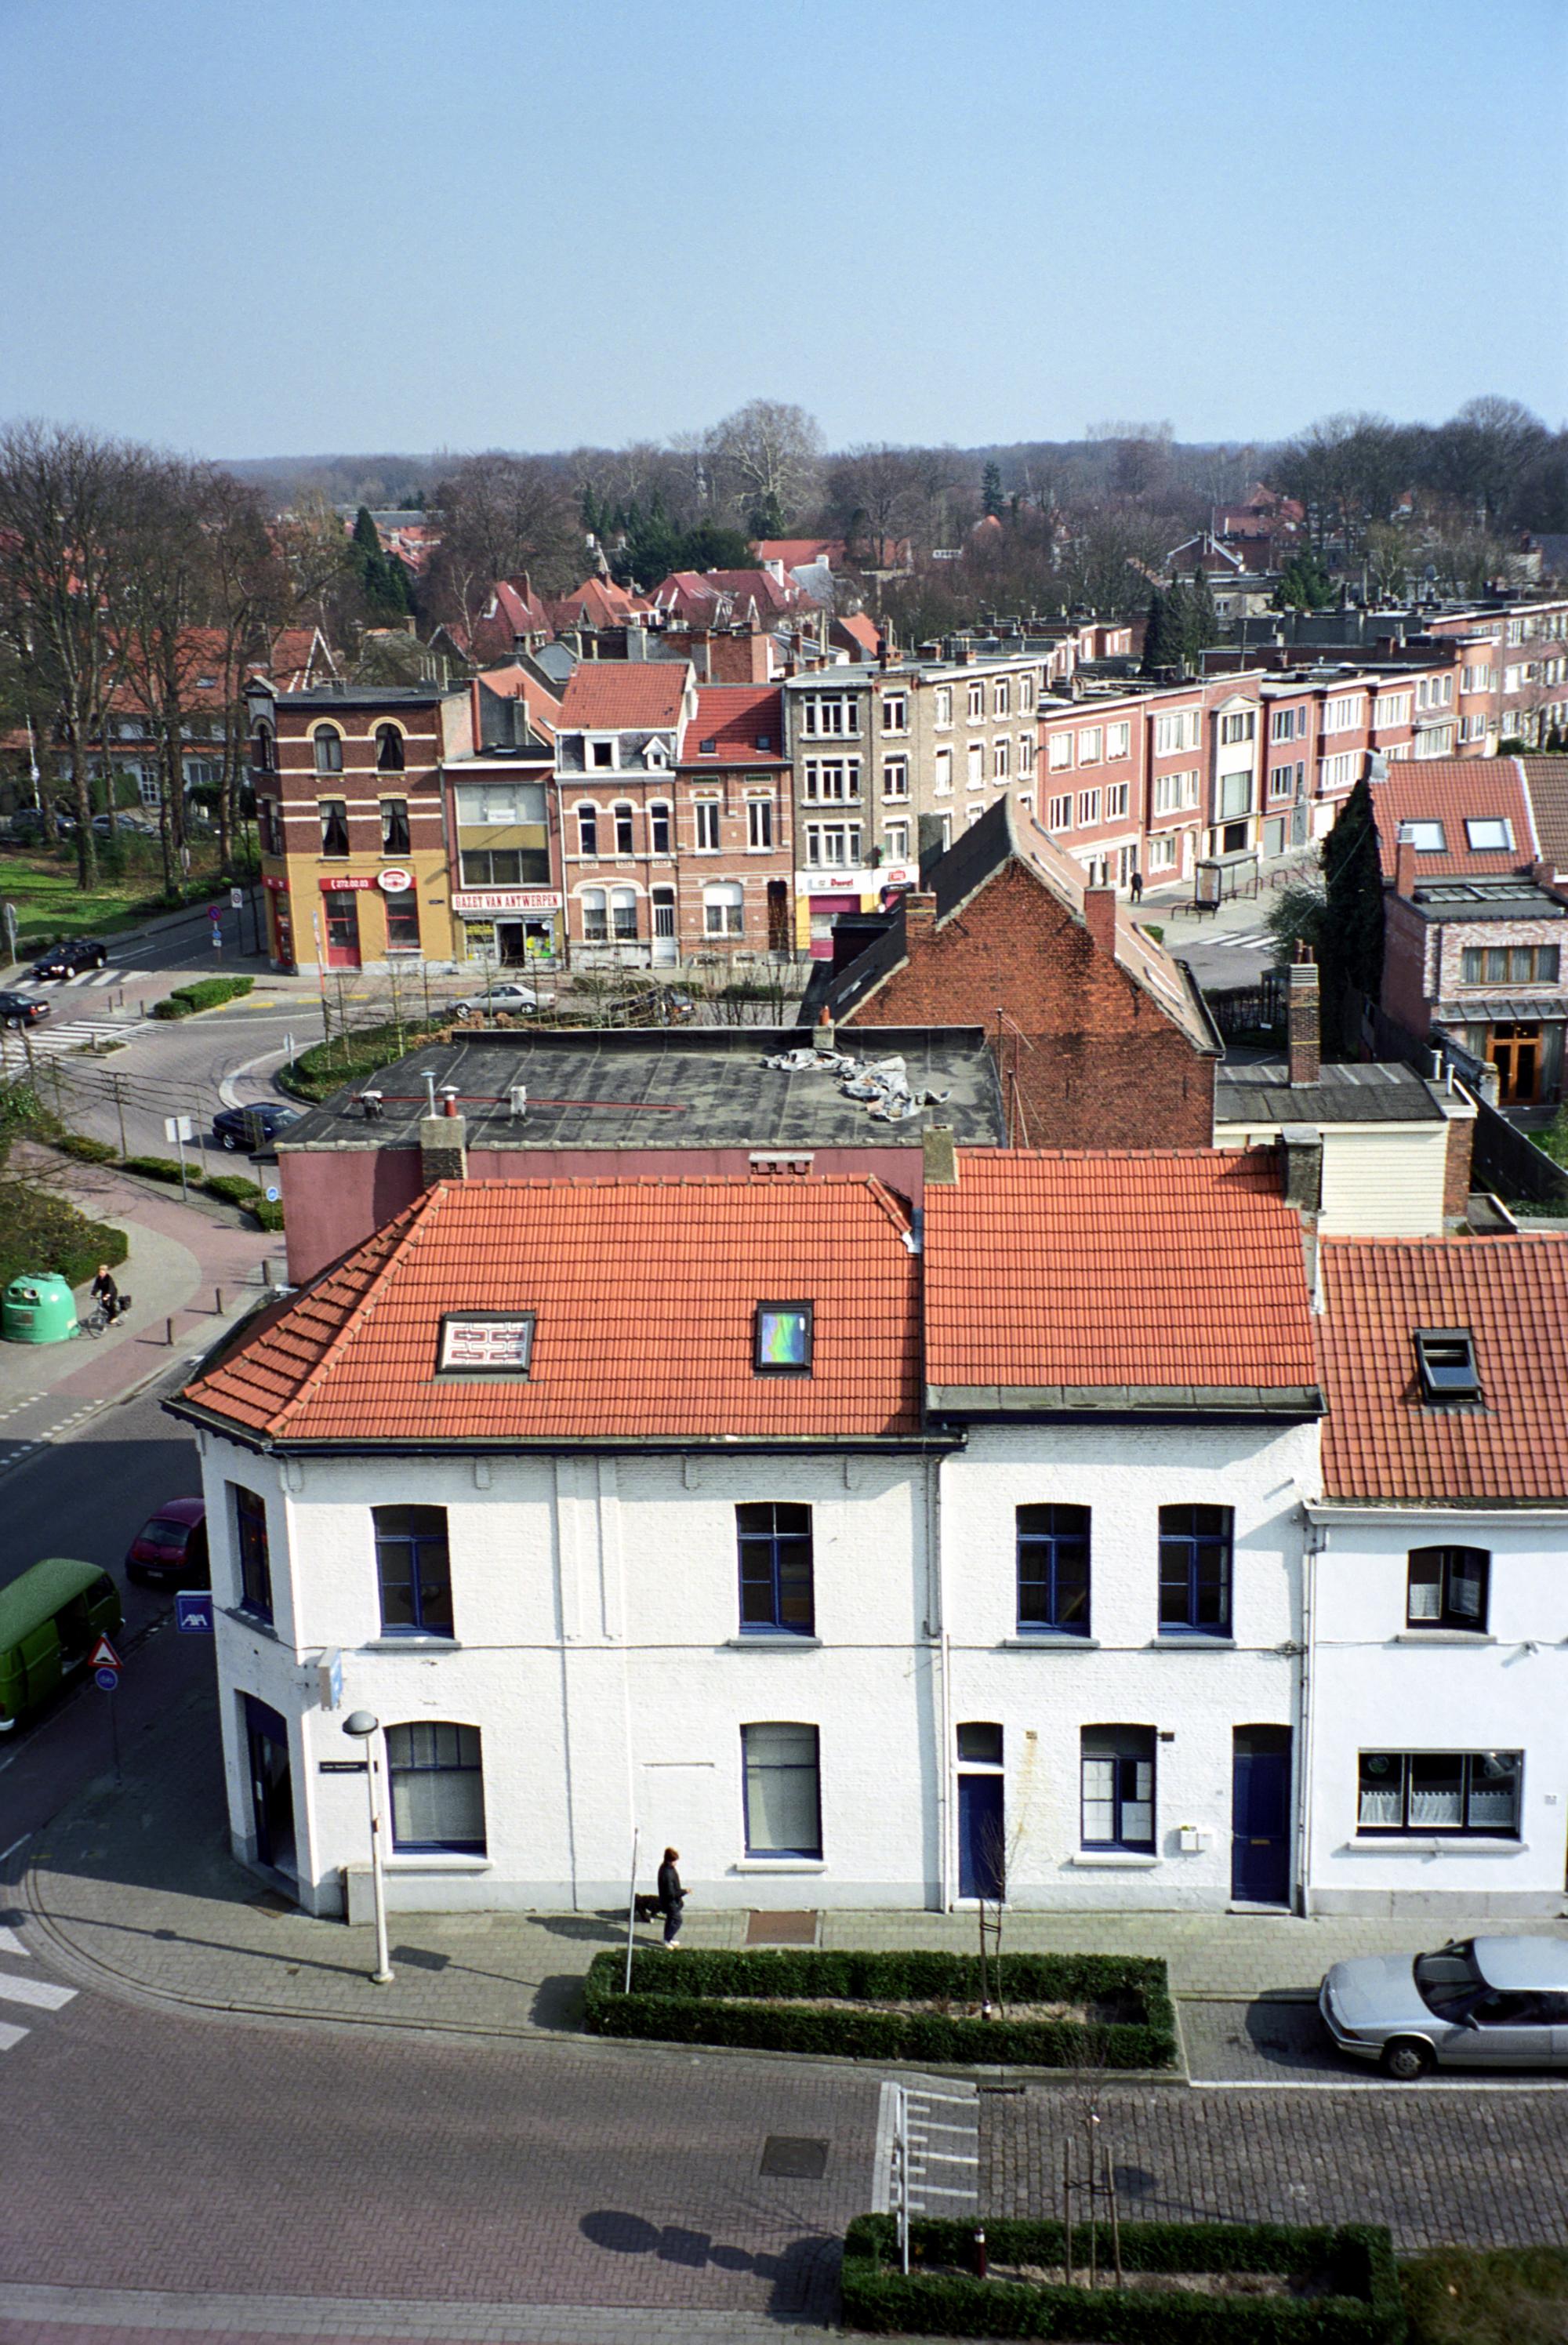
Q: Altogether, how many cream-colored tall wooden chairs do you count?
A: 0